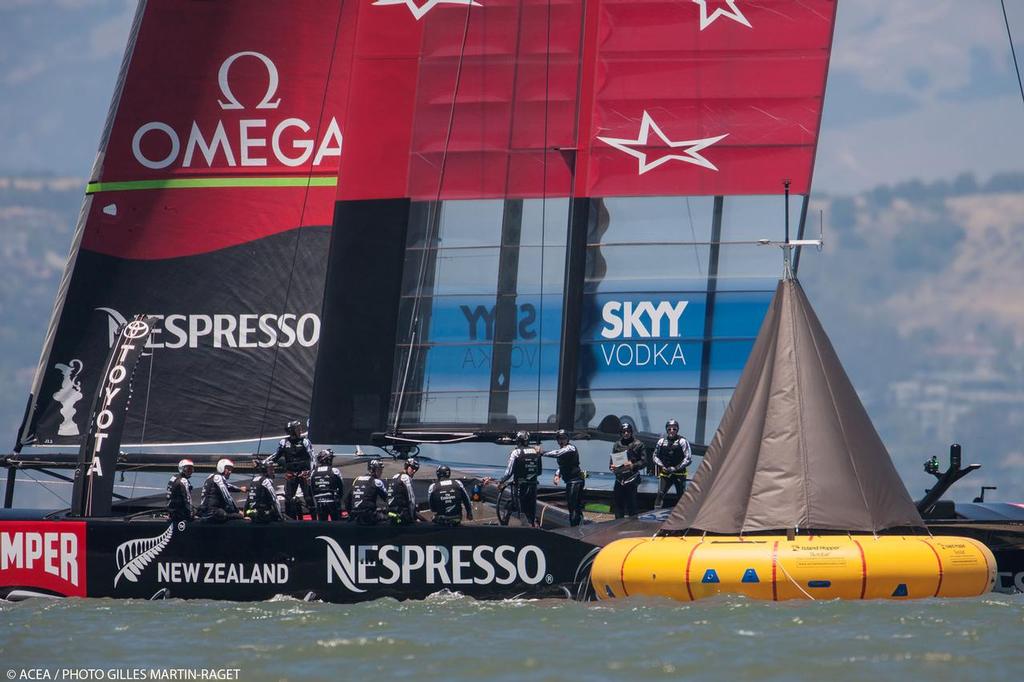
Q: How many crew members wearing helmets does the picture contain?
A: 12